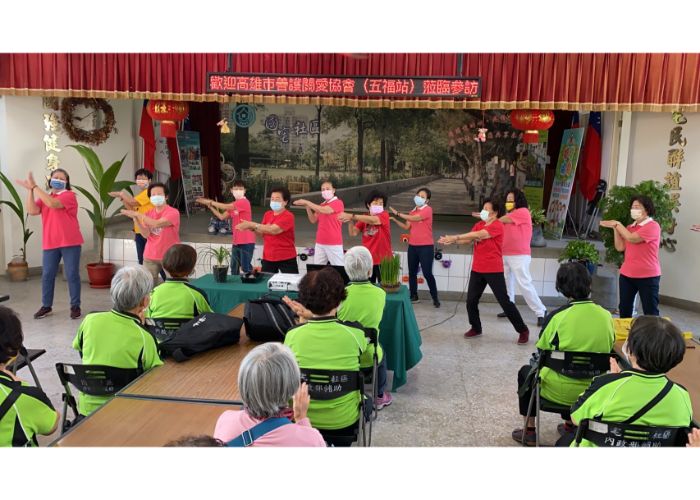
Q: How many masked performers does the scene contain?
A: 11